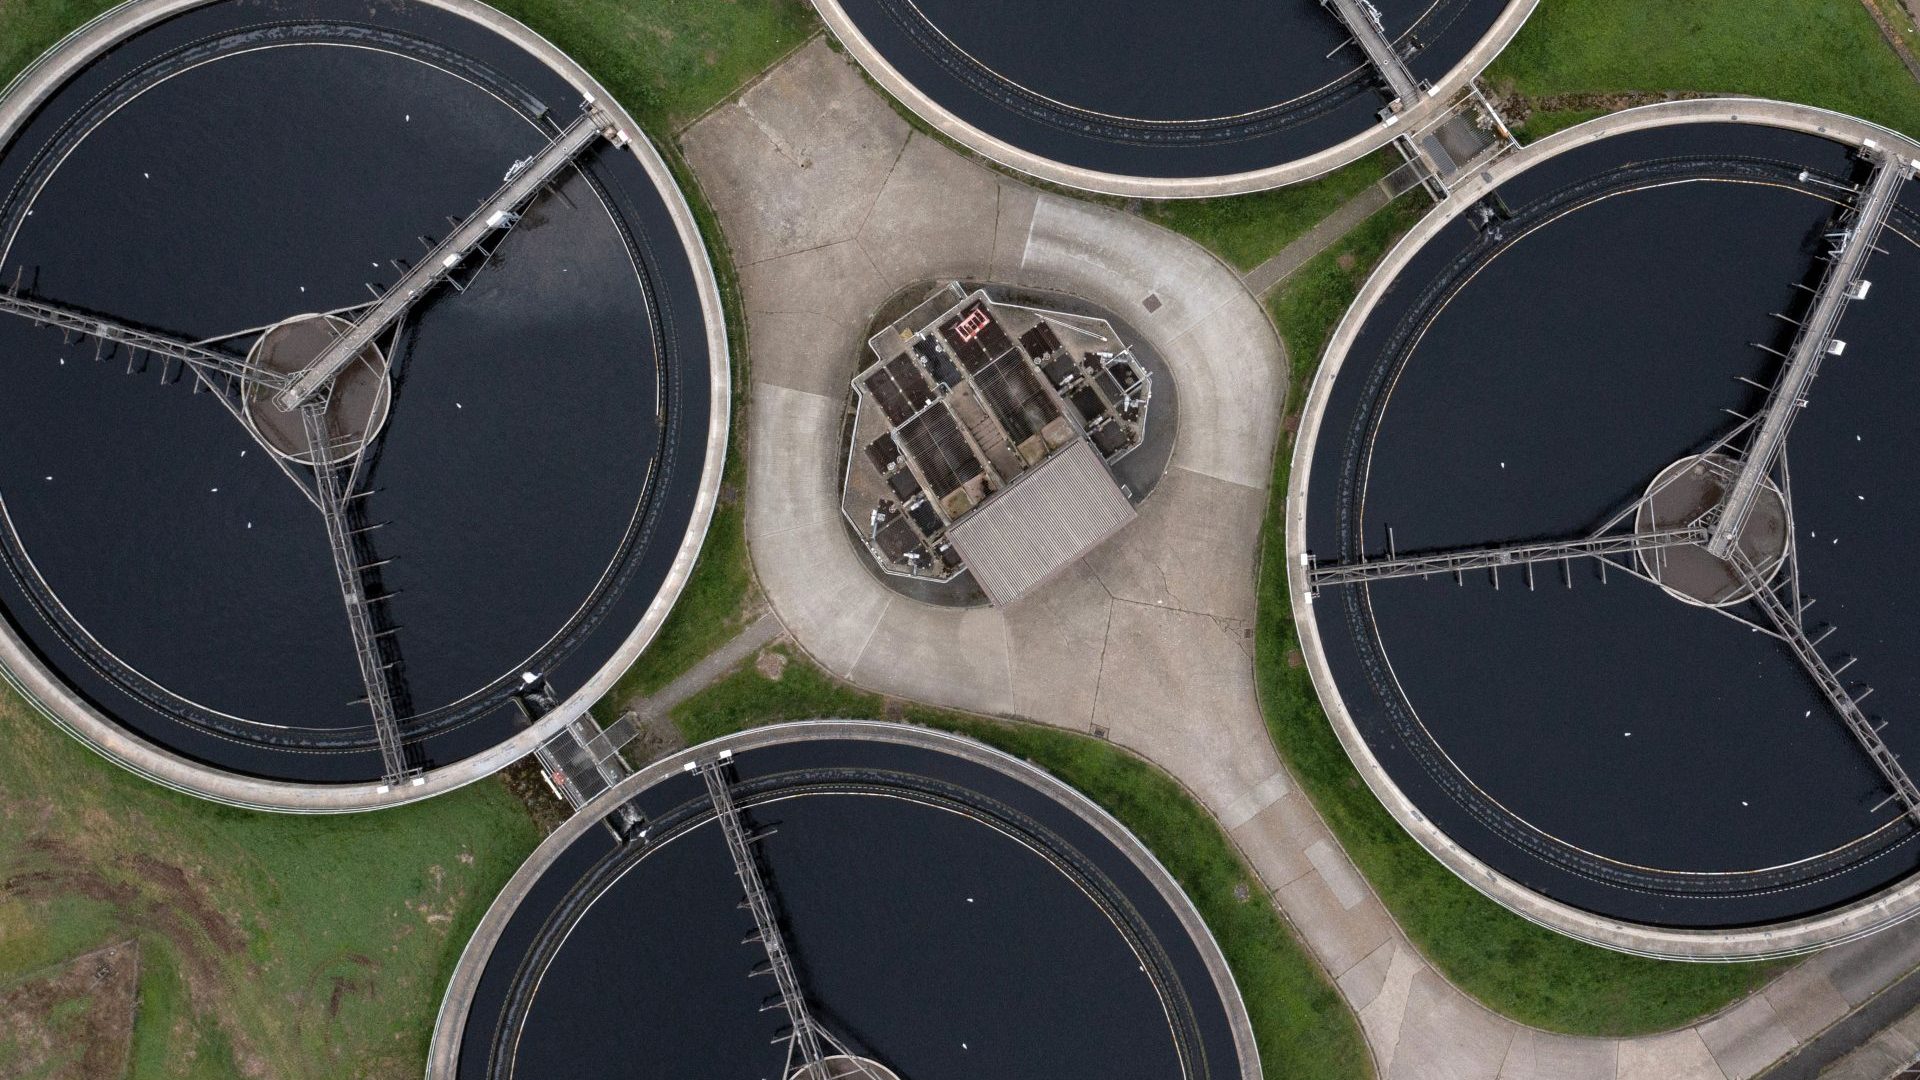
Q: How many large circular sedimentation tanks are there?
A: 4